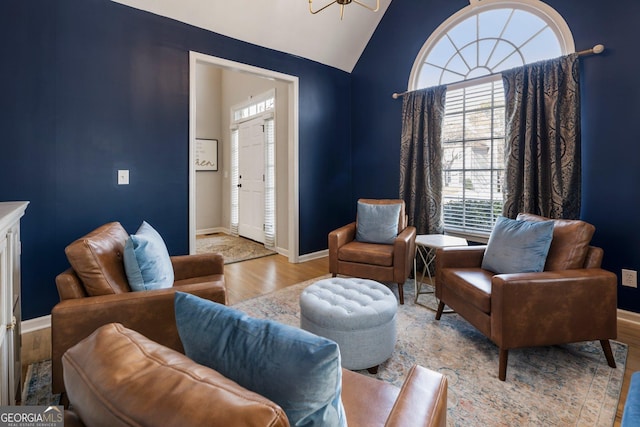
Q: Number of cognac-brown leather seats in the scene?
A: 4